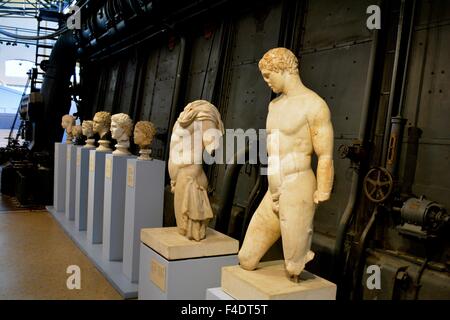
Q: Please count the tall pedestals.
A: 6